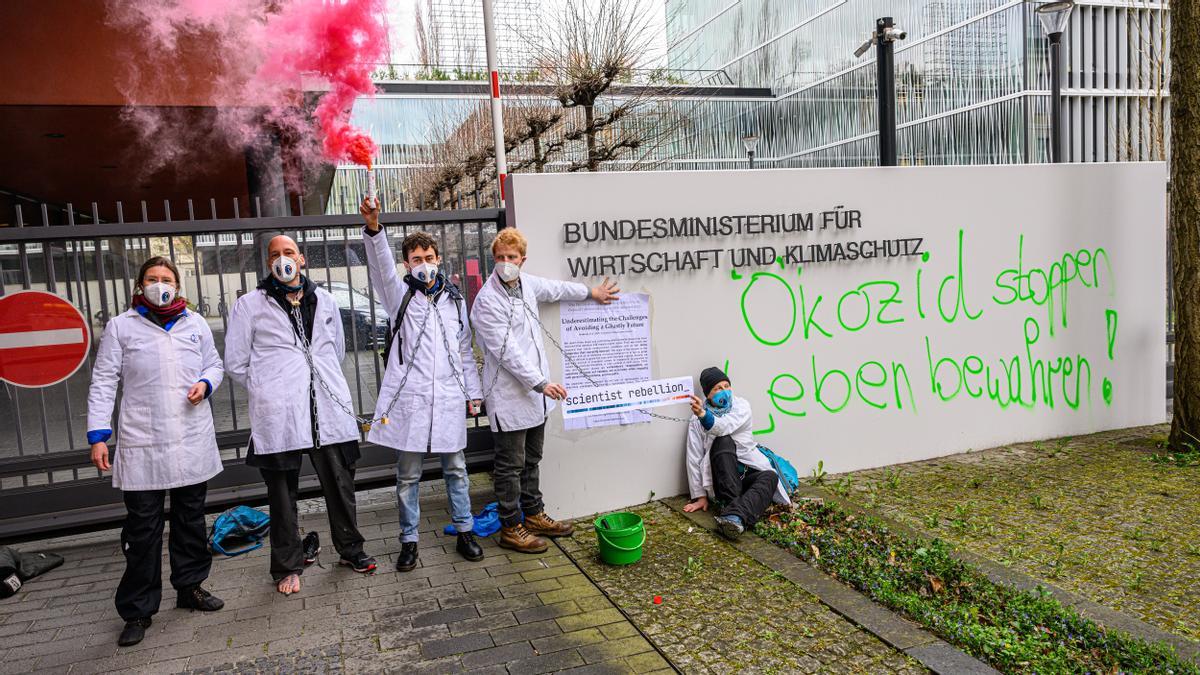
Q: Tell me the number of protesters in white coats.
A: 5